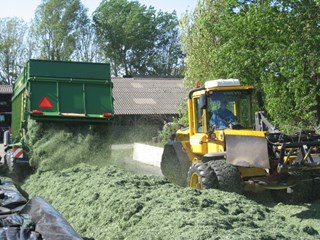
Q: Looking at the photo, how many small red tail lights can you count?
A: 2